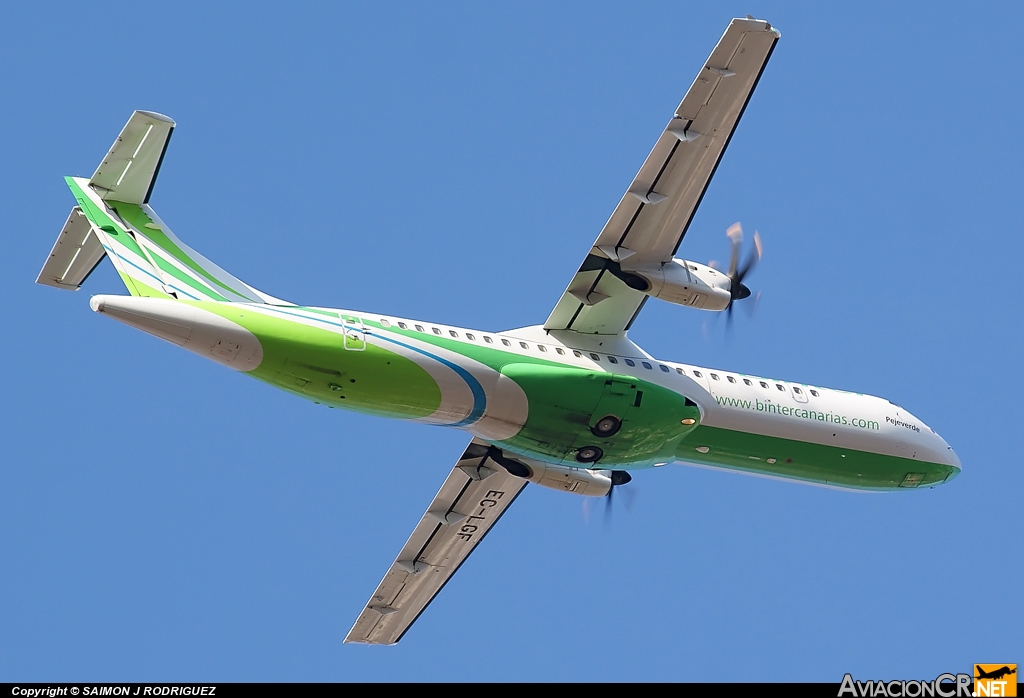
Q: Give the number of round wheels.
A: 2